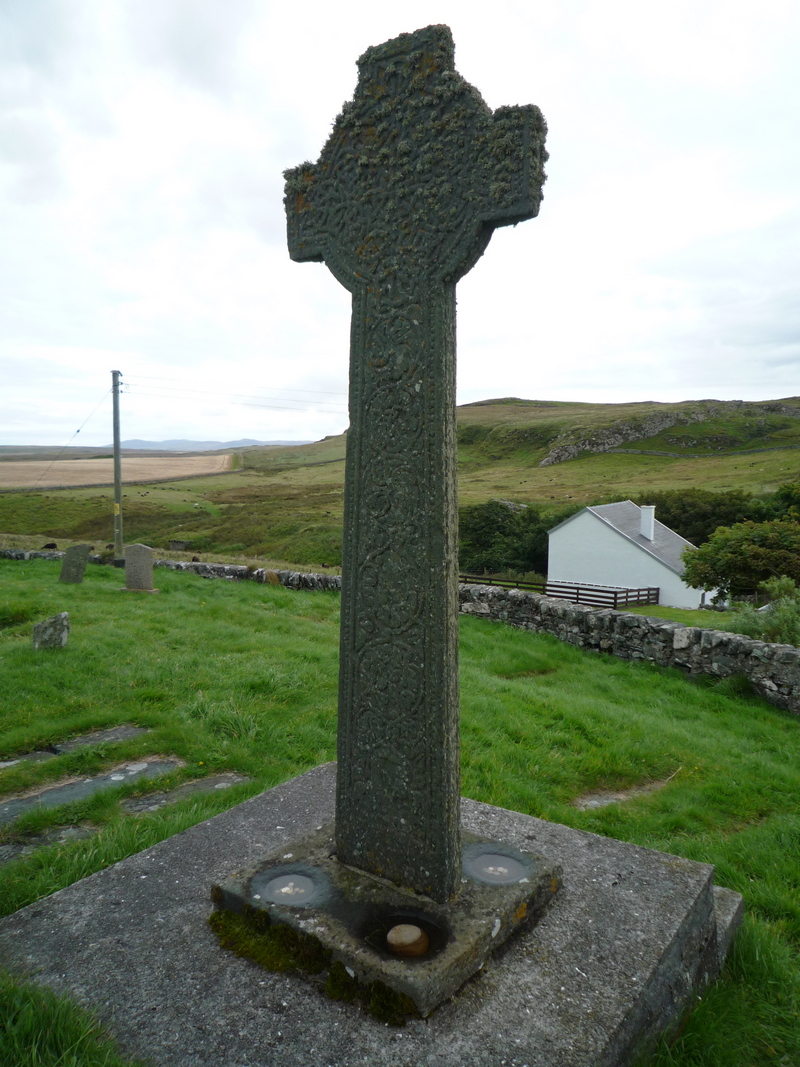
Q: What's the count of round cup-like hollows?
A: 3